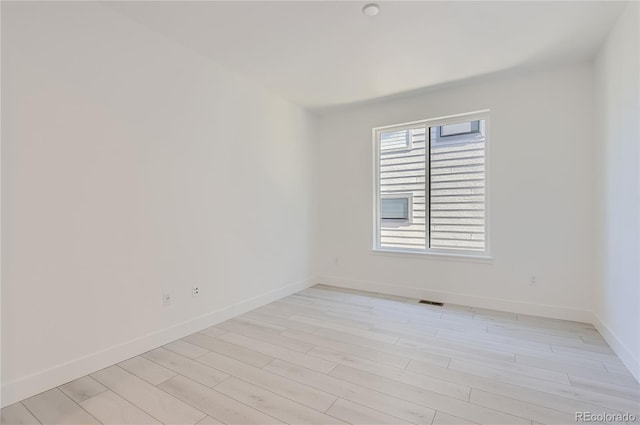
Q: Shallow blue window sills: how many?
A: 0